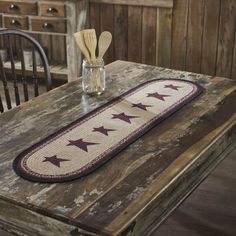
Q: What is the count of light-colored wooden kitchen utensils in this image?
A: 3